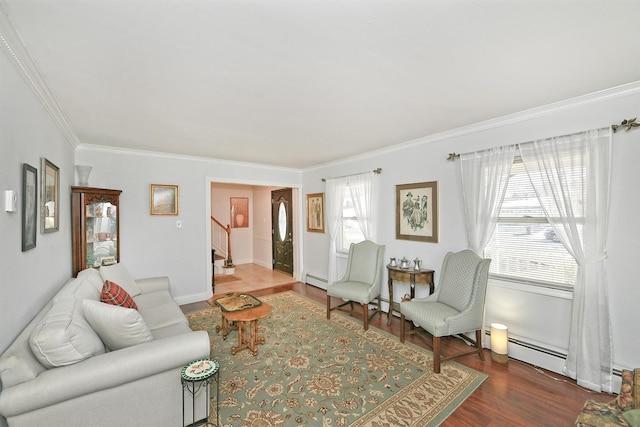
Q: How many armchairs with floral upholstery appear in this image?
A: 1